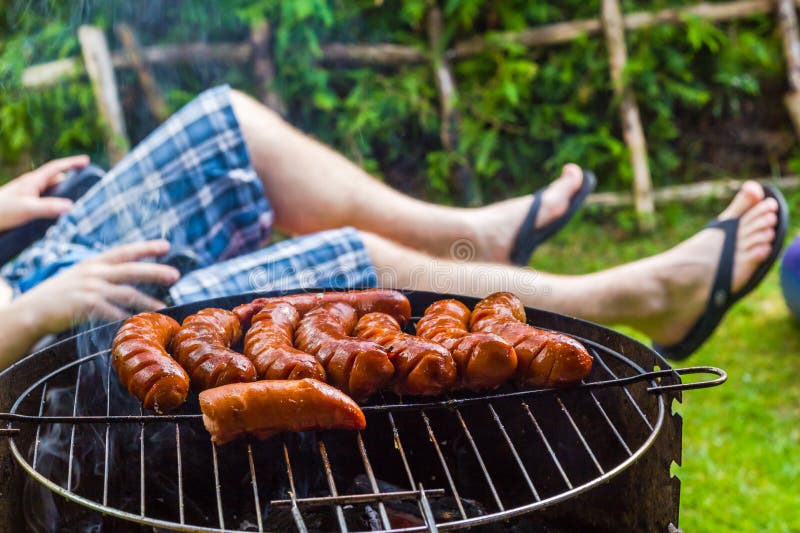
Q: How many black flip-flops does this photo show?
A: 2